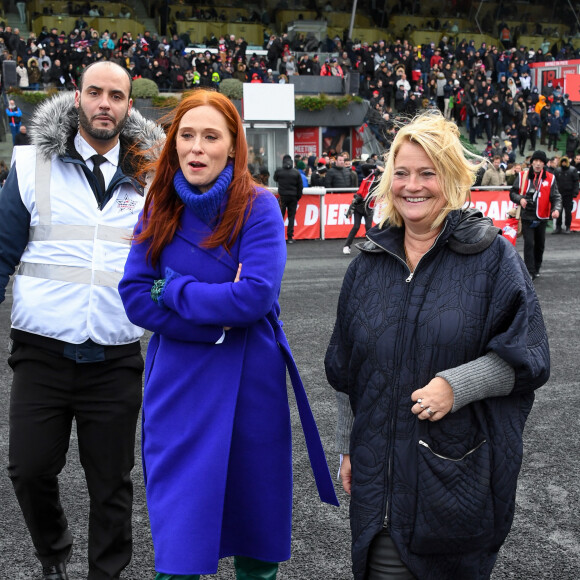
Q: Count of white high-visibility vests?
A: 1